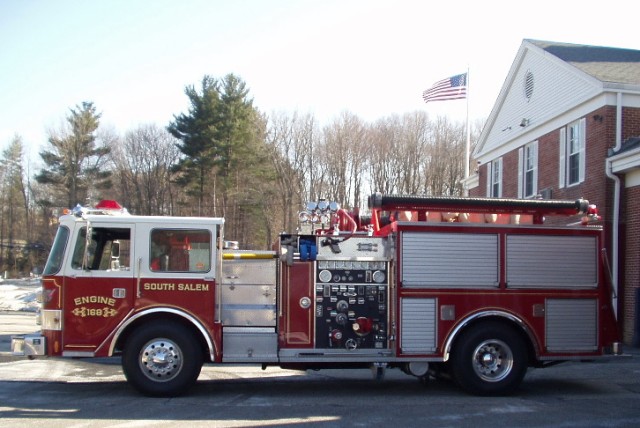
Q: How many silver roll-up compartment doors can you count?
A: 4